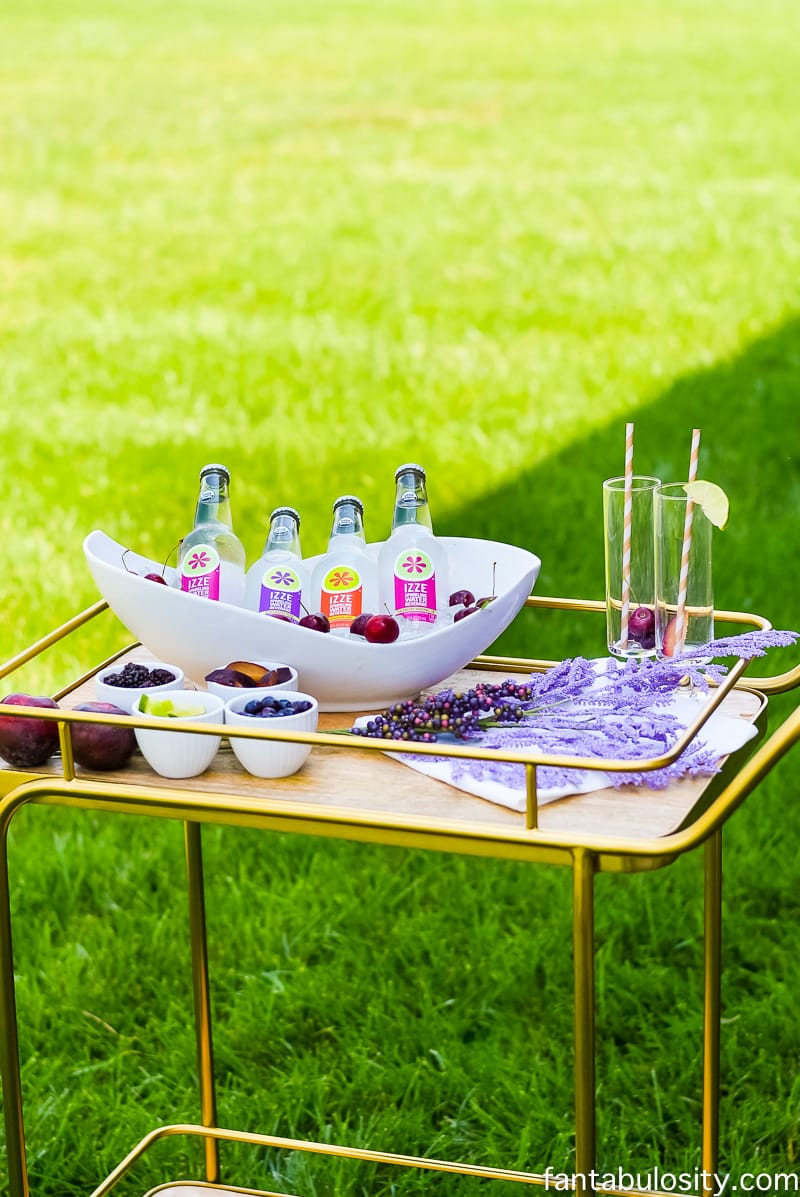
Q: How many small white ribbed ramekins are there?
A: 4